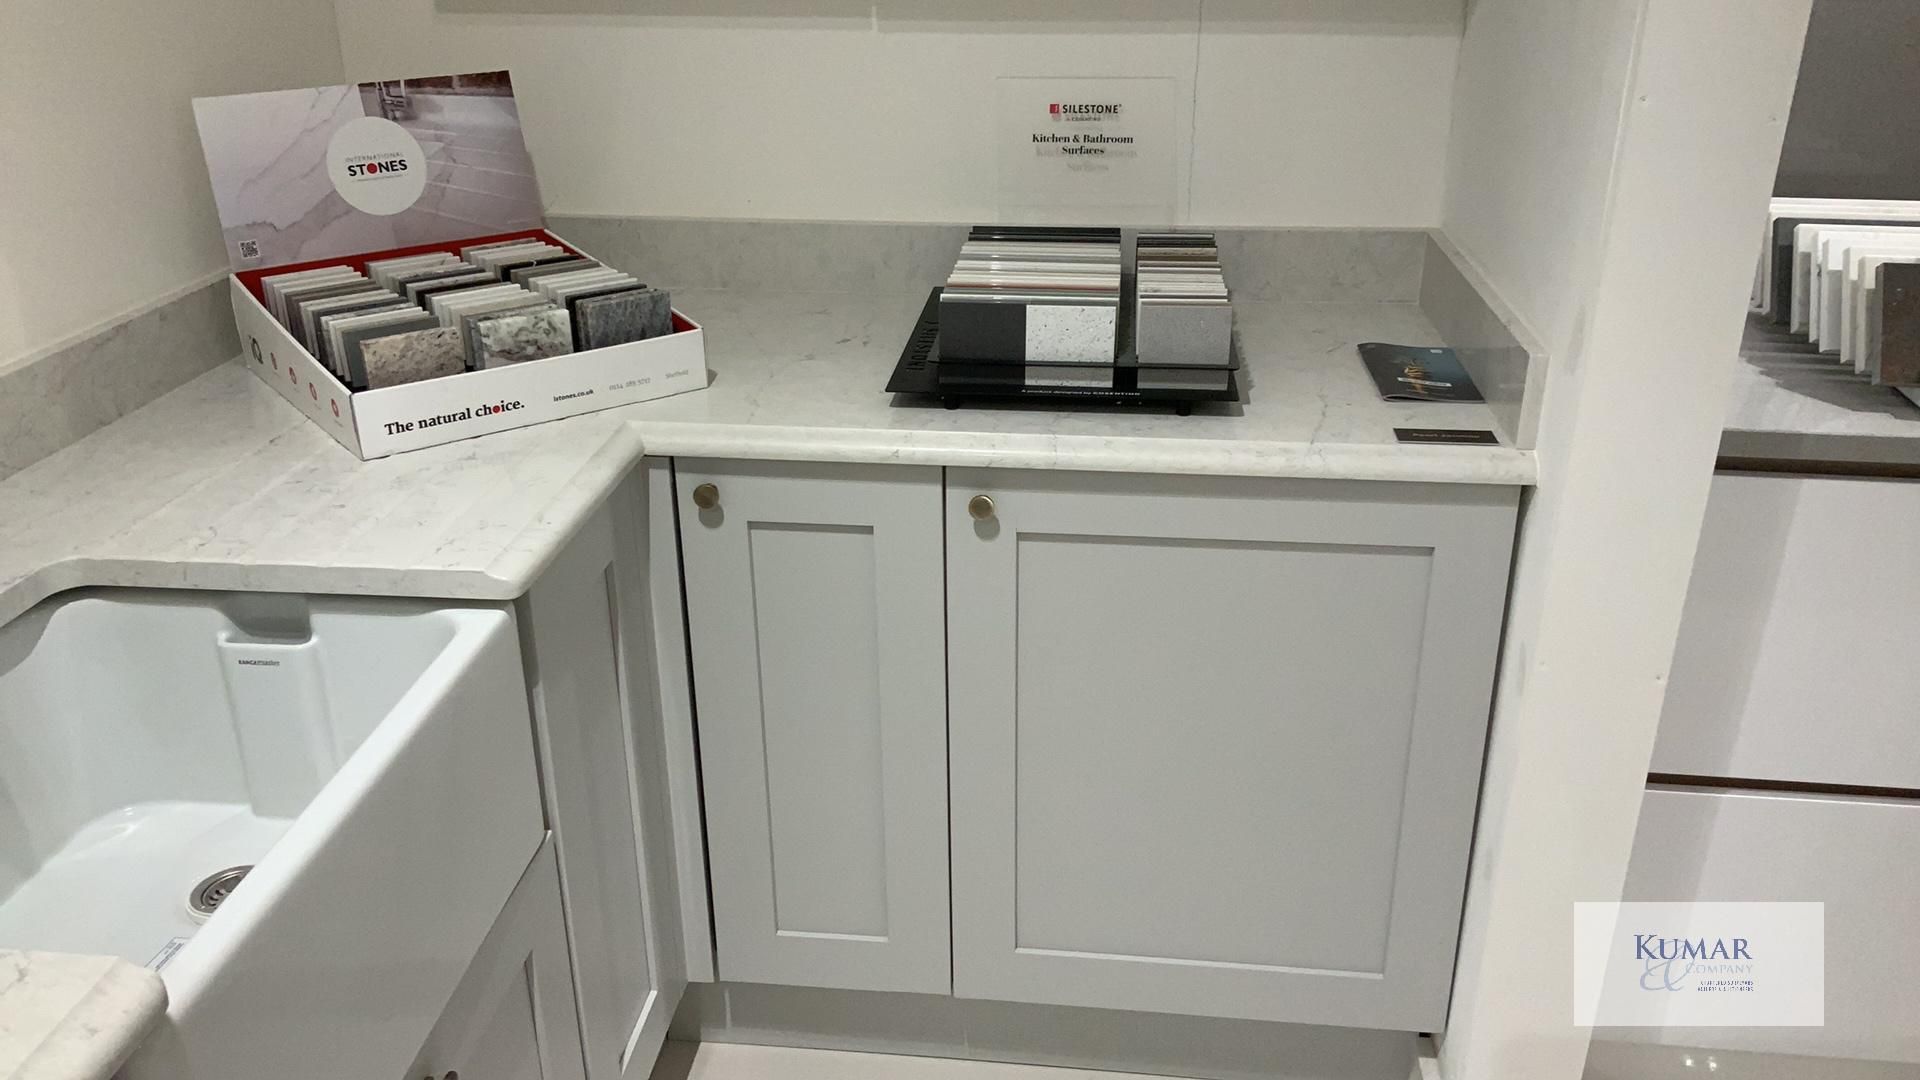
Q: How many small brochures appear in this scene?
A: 1